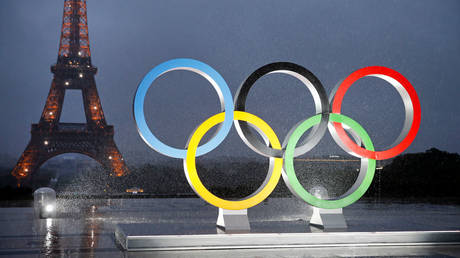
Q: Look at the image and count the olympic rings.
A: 5